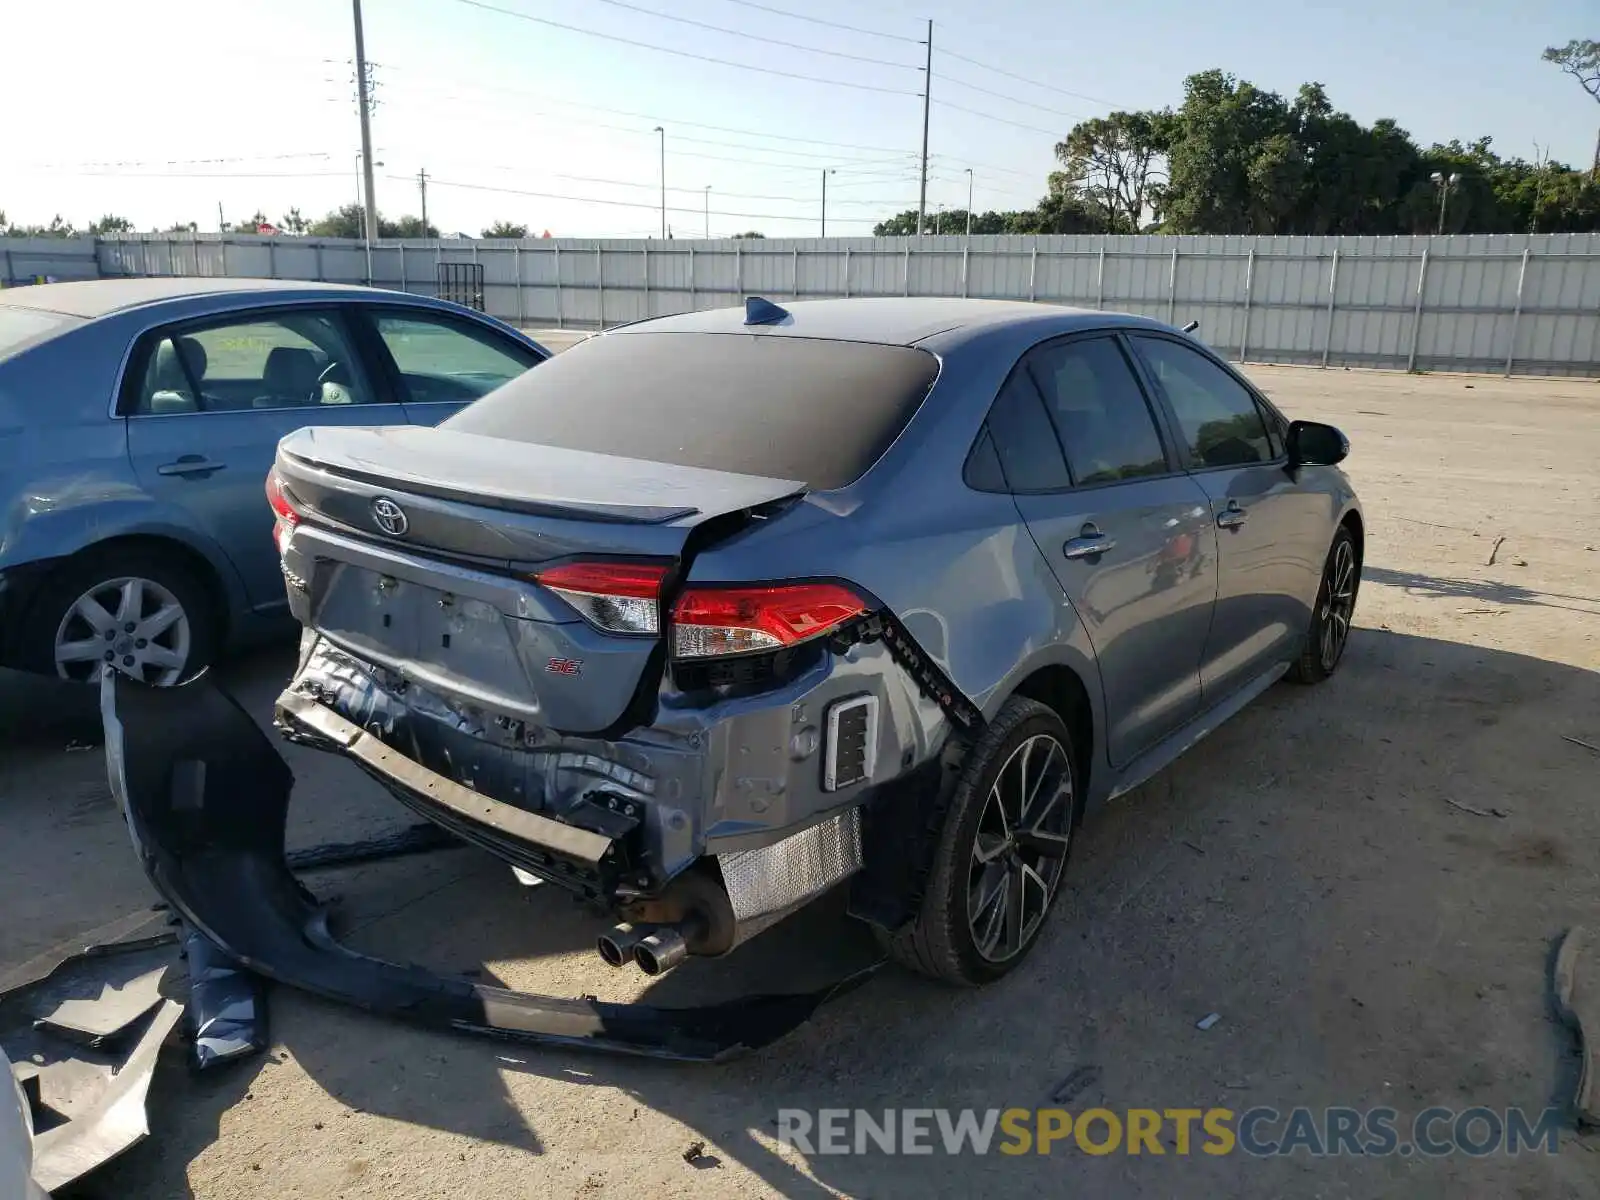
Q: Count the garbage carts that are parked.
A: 0